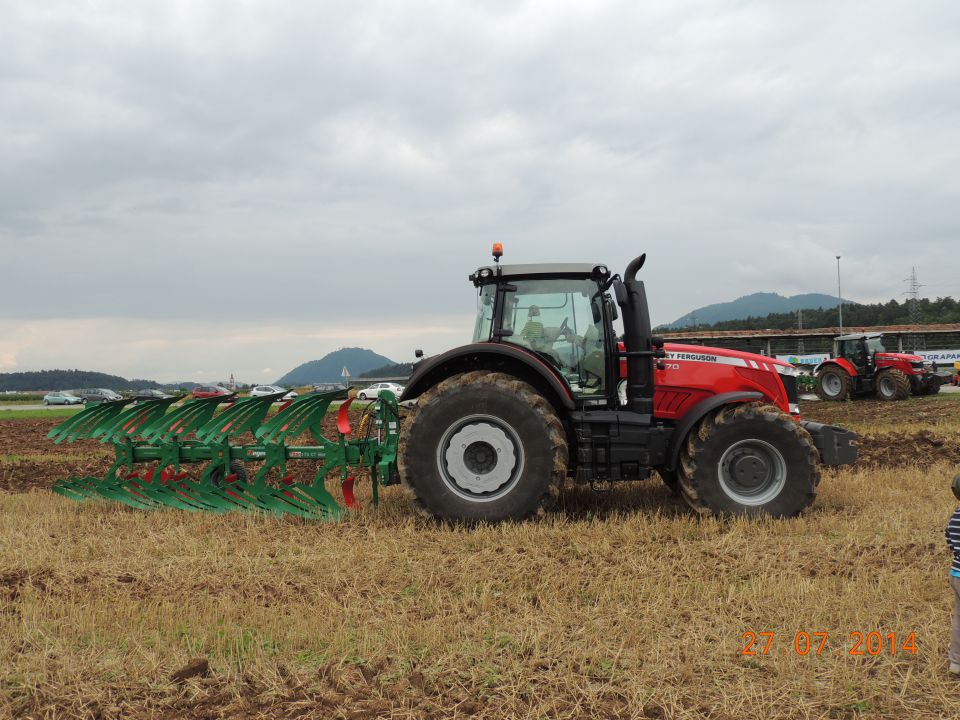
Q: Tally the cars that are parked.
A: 7